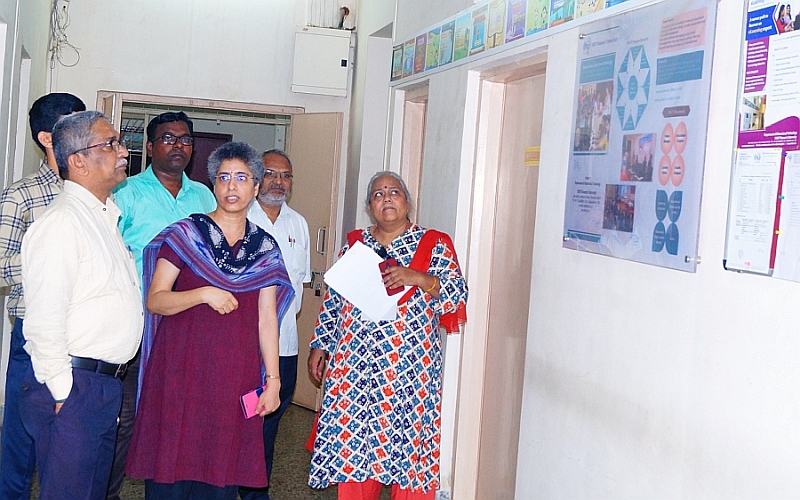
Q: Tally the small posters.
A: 13